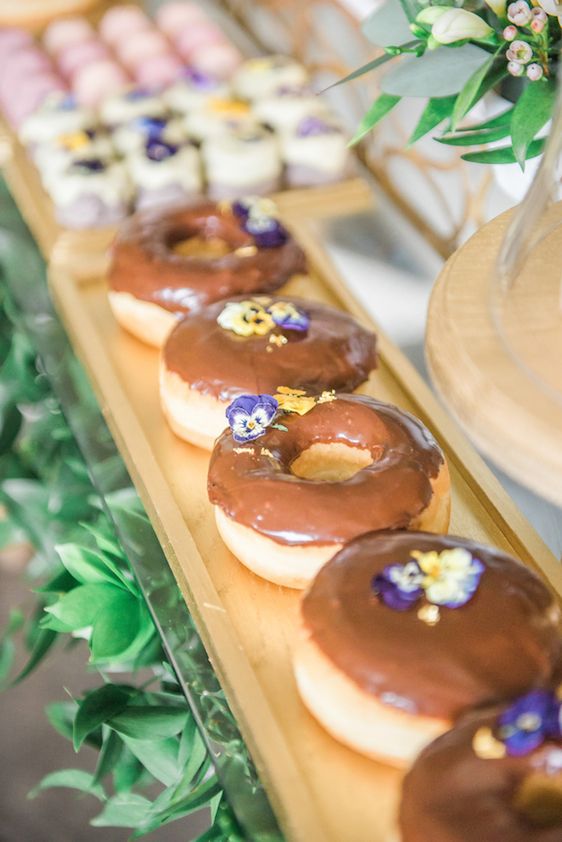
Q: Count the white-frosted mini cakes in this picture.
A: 12